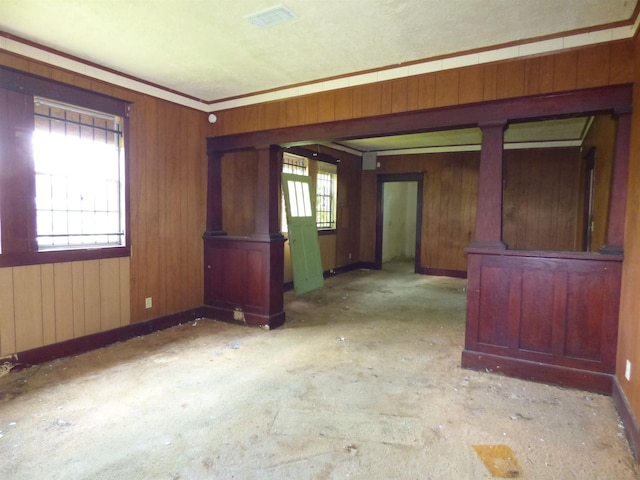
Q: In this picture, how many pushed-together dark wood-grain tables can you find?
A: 0